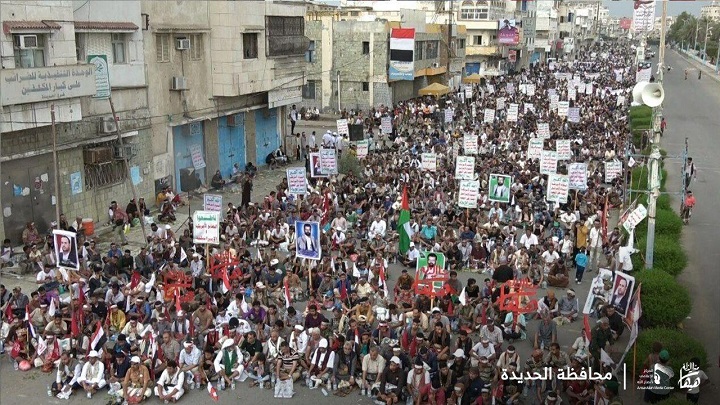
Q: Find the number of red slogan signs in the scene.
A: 4